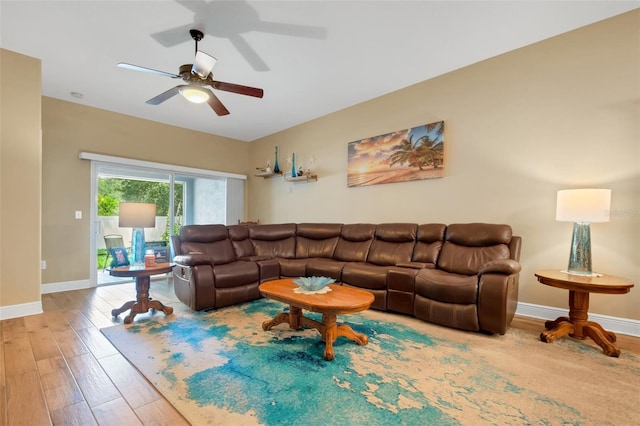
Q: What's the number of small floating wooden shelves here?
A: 2